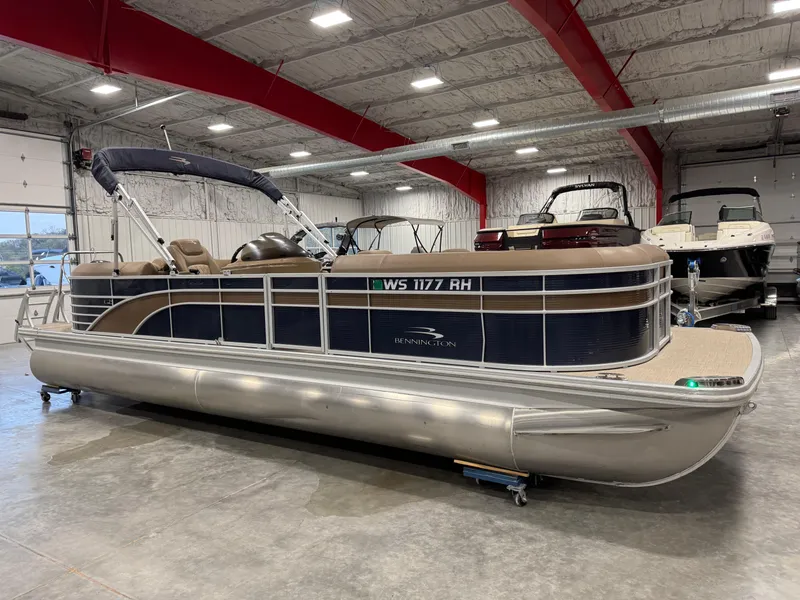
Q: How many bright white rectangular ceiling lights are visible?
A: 12